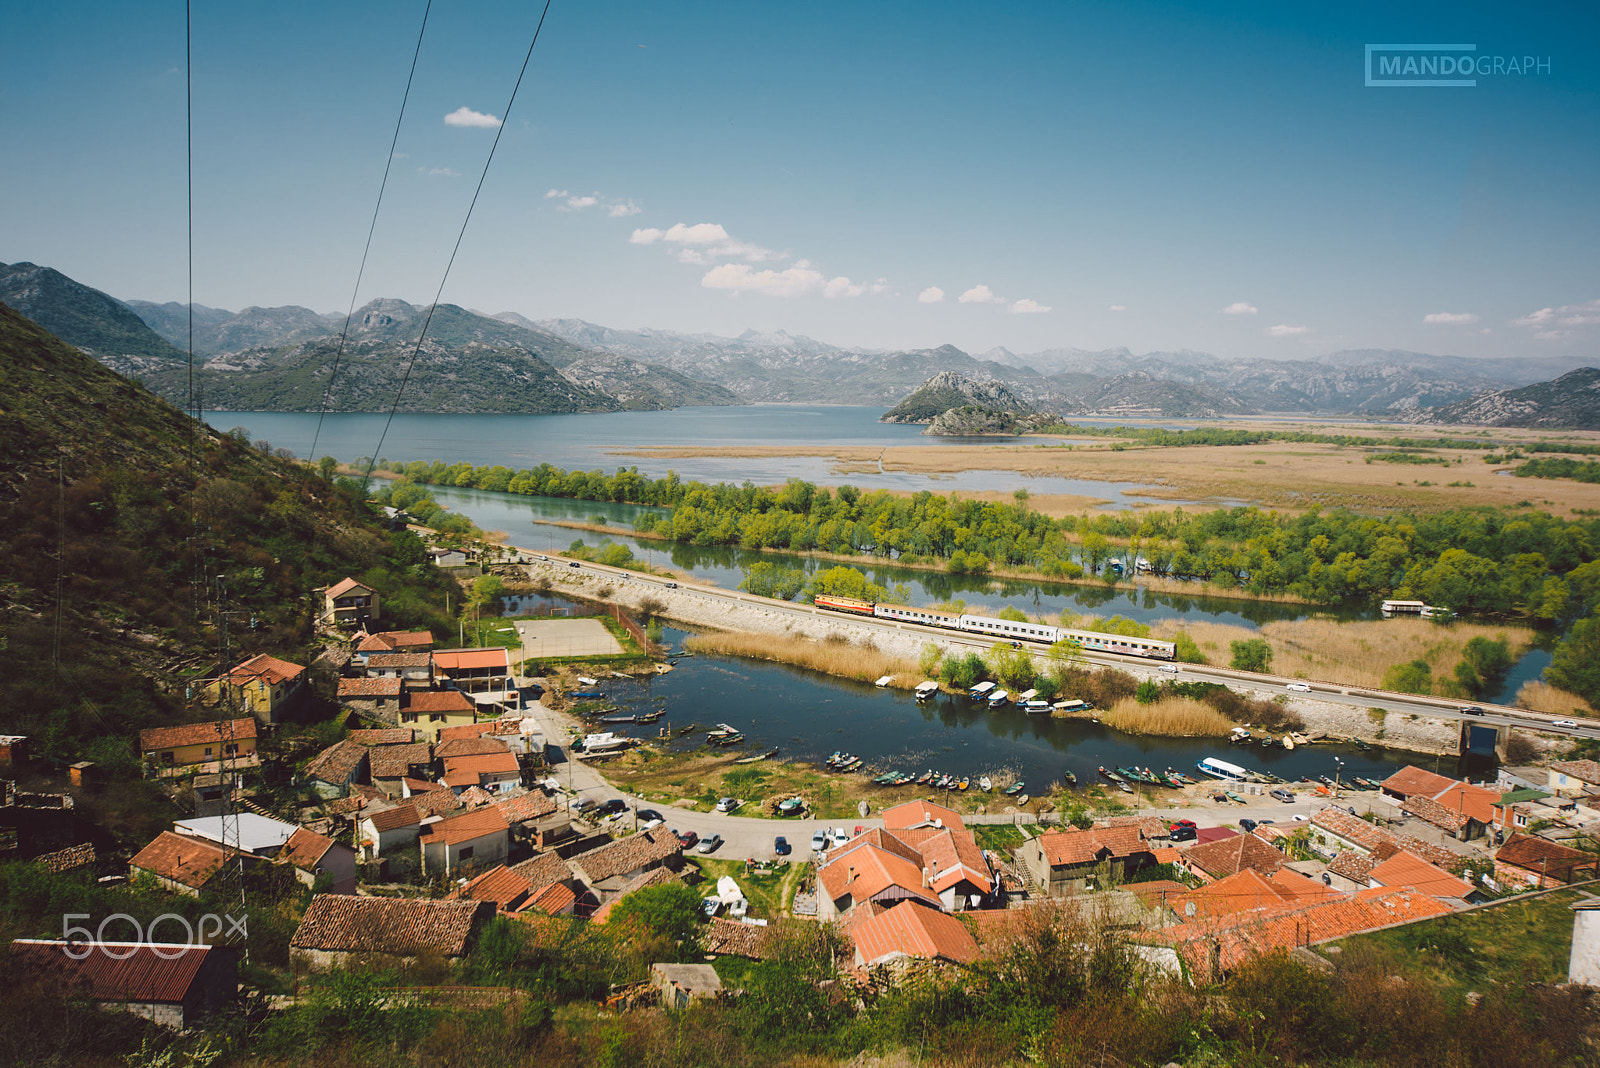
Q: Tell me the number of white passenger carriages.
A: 3